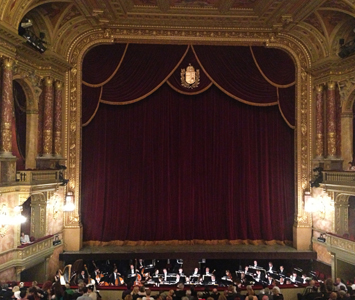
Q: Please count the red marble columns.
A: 5